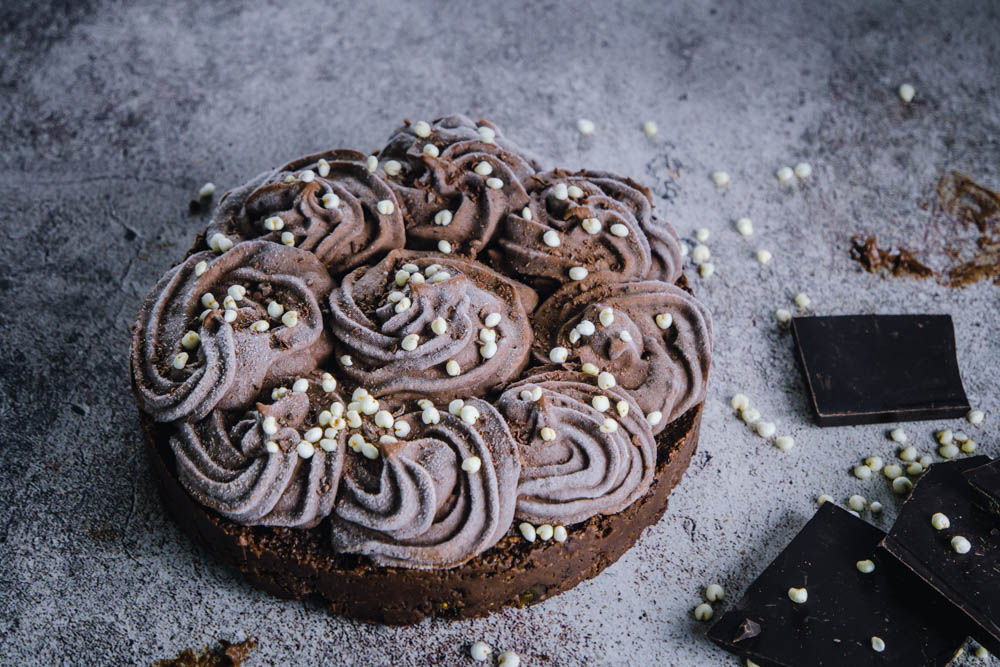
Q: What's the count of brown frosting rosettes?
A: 9